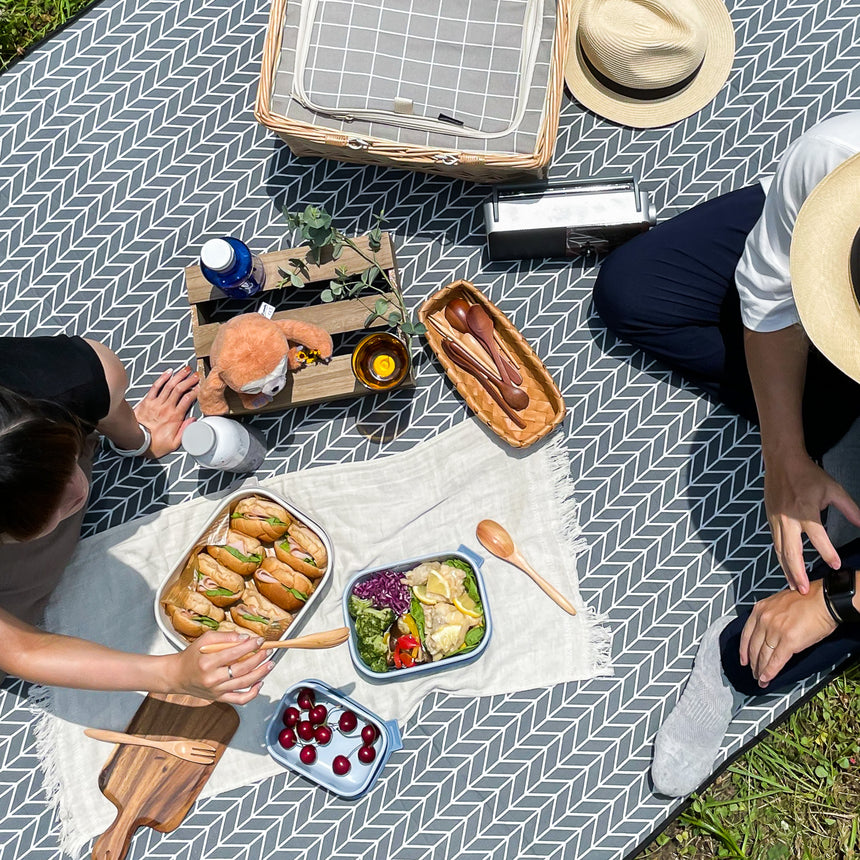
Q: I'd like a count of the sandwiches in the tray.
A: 8